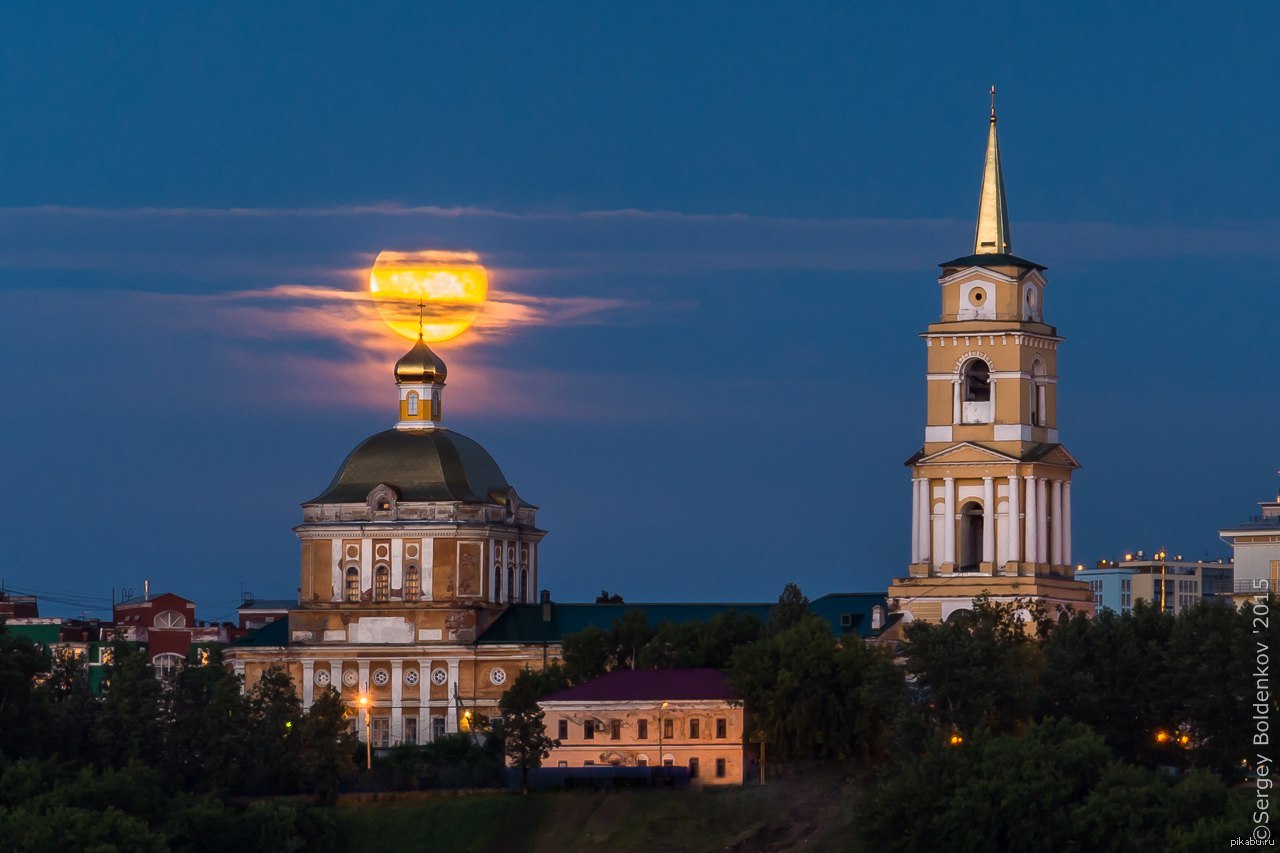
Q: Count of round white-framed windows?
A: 6